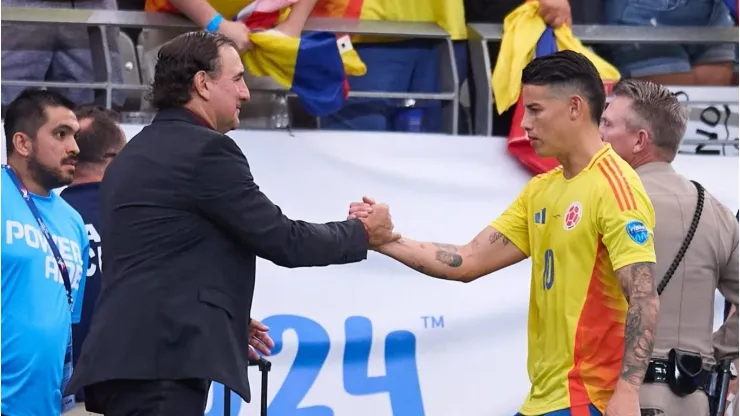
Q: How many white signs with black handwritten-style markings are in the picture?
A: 1